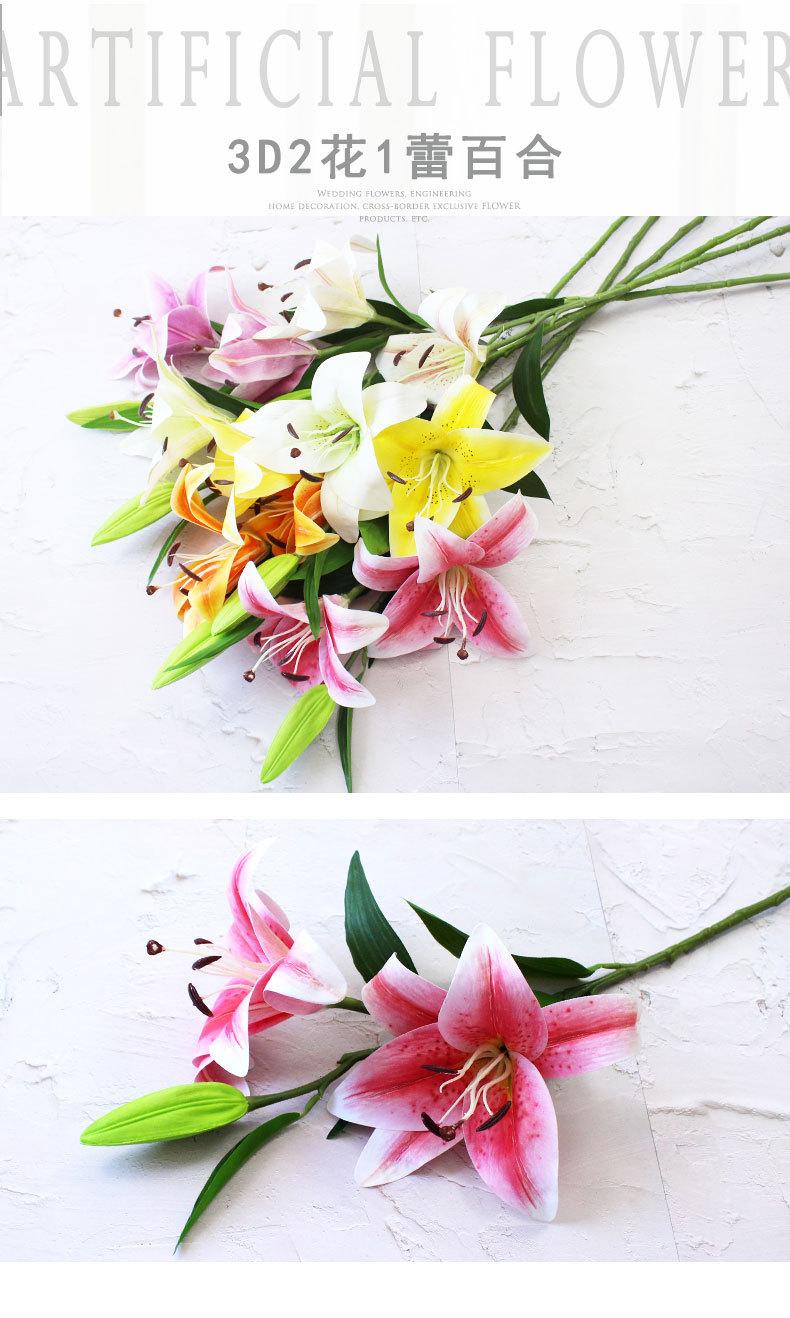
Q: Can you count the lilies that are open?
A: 14